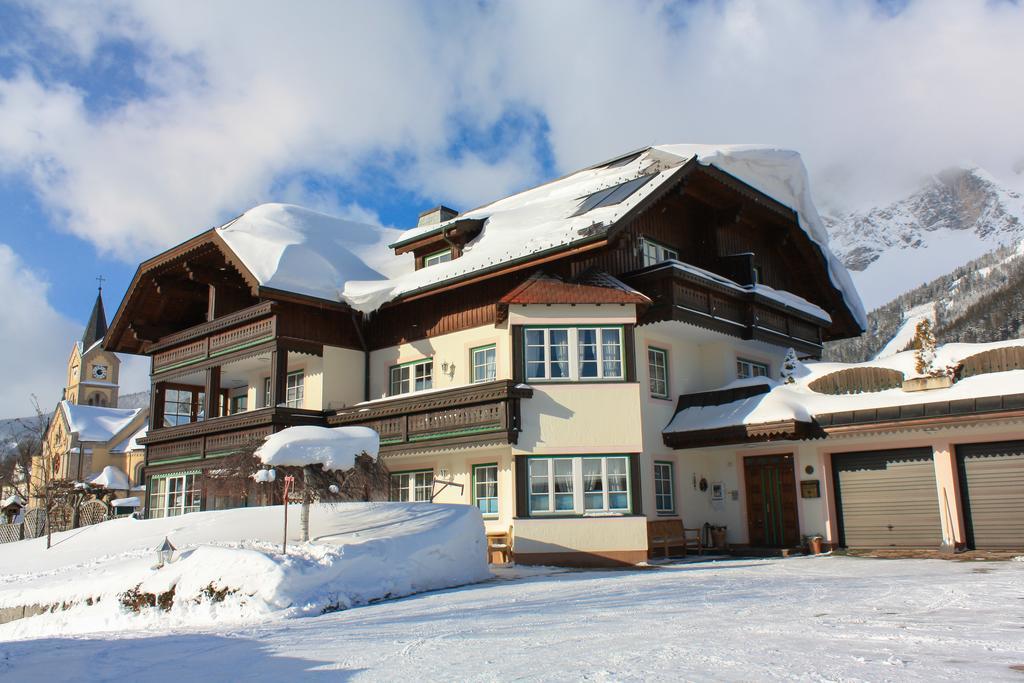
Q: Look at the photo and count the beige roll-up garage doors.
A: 2